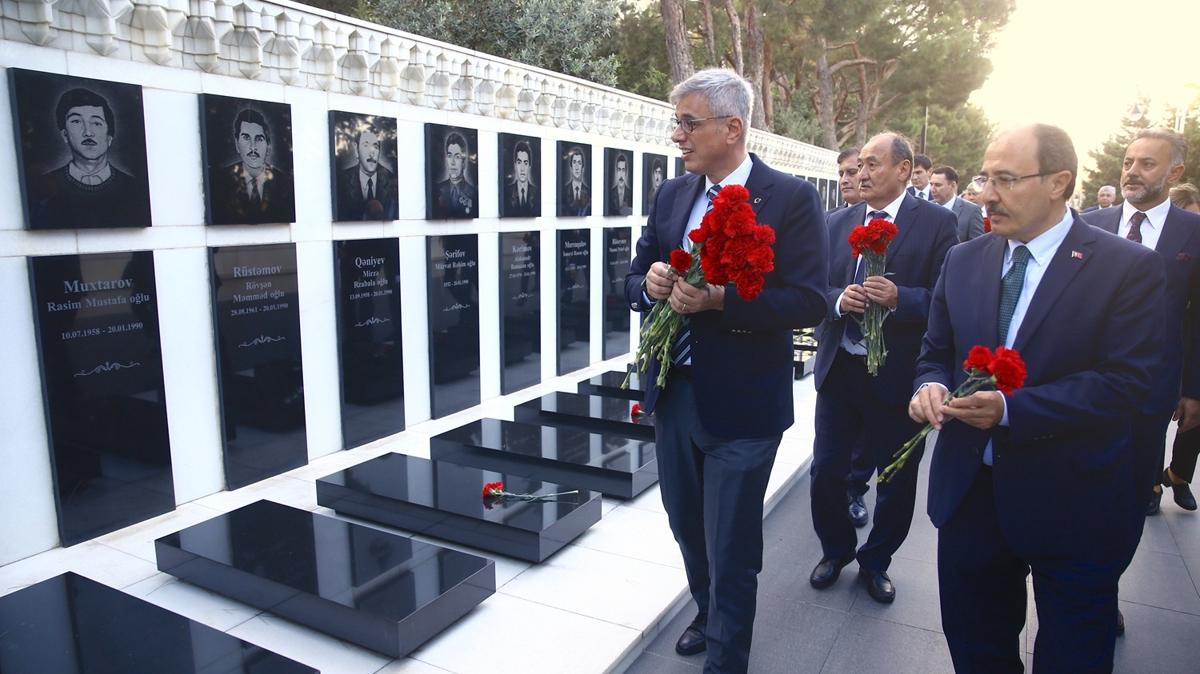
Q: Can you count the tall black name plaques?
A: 7